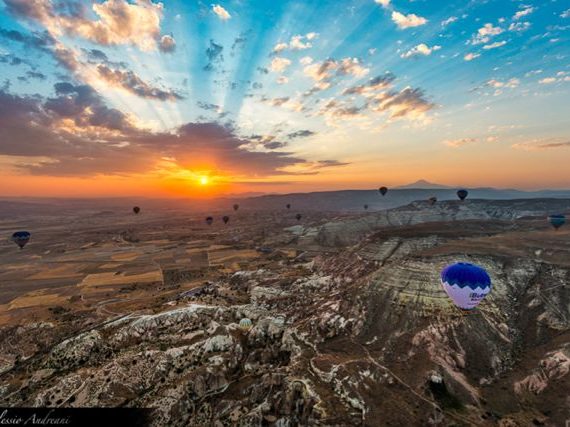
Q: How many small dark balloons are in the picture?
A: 12